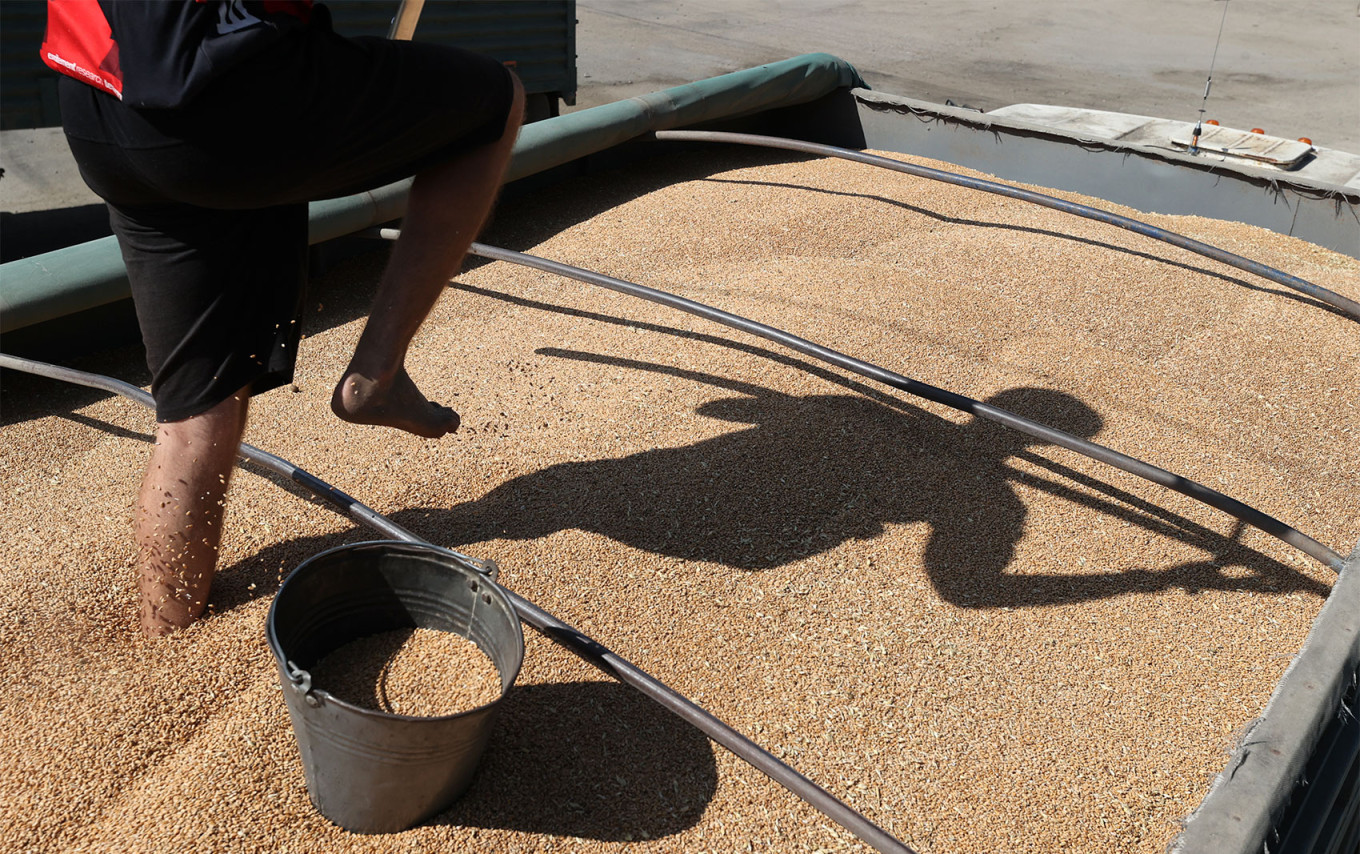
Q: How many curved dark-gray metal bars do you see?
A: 3